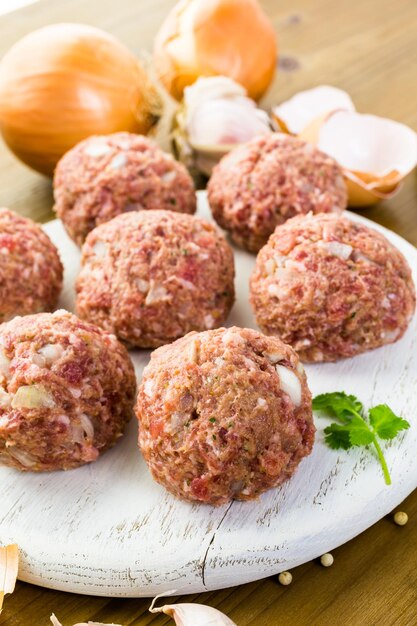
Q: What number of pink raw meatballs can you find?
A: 7